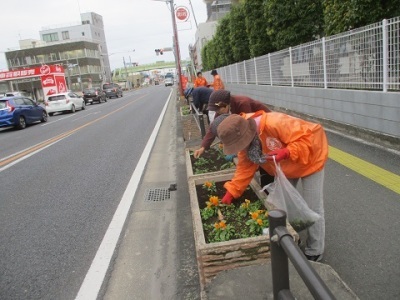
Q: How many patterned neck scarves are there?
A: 1